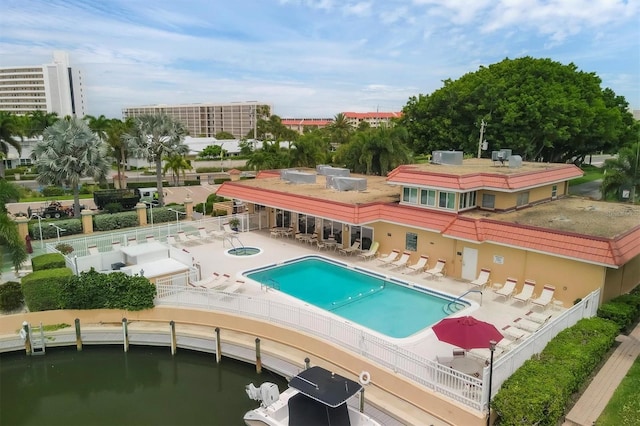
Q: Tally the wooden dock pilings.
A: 8